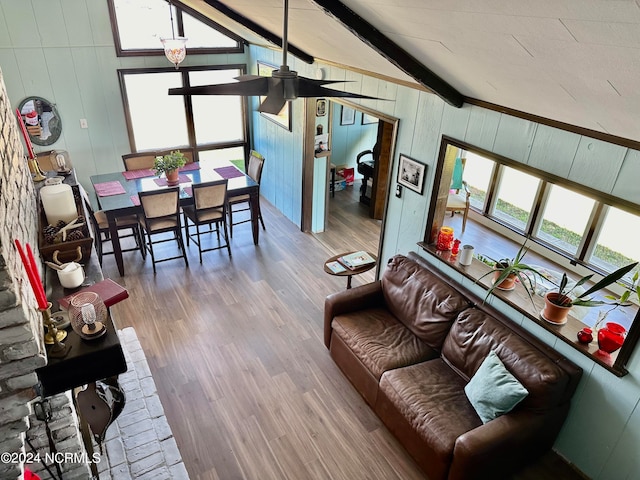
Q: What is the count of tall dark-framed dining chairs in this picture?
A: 6